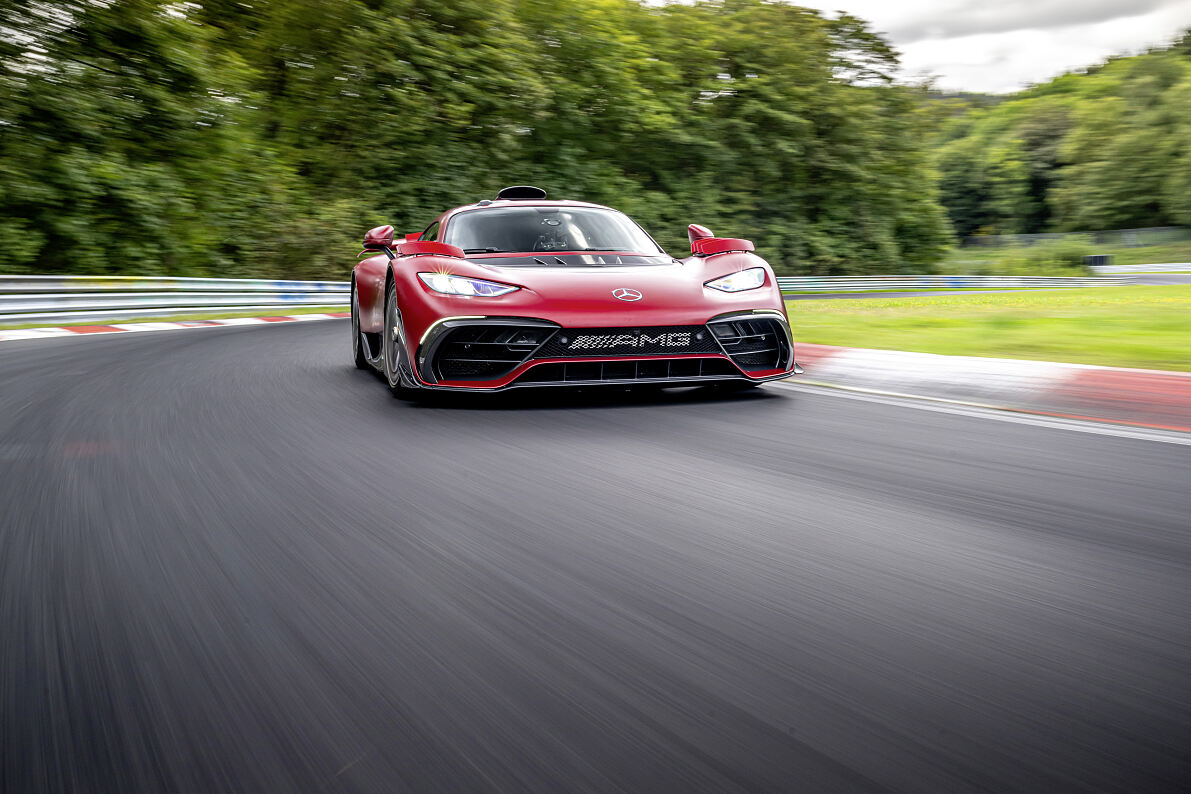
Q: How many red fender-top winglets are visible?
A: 2